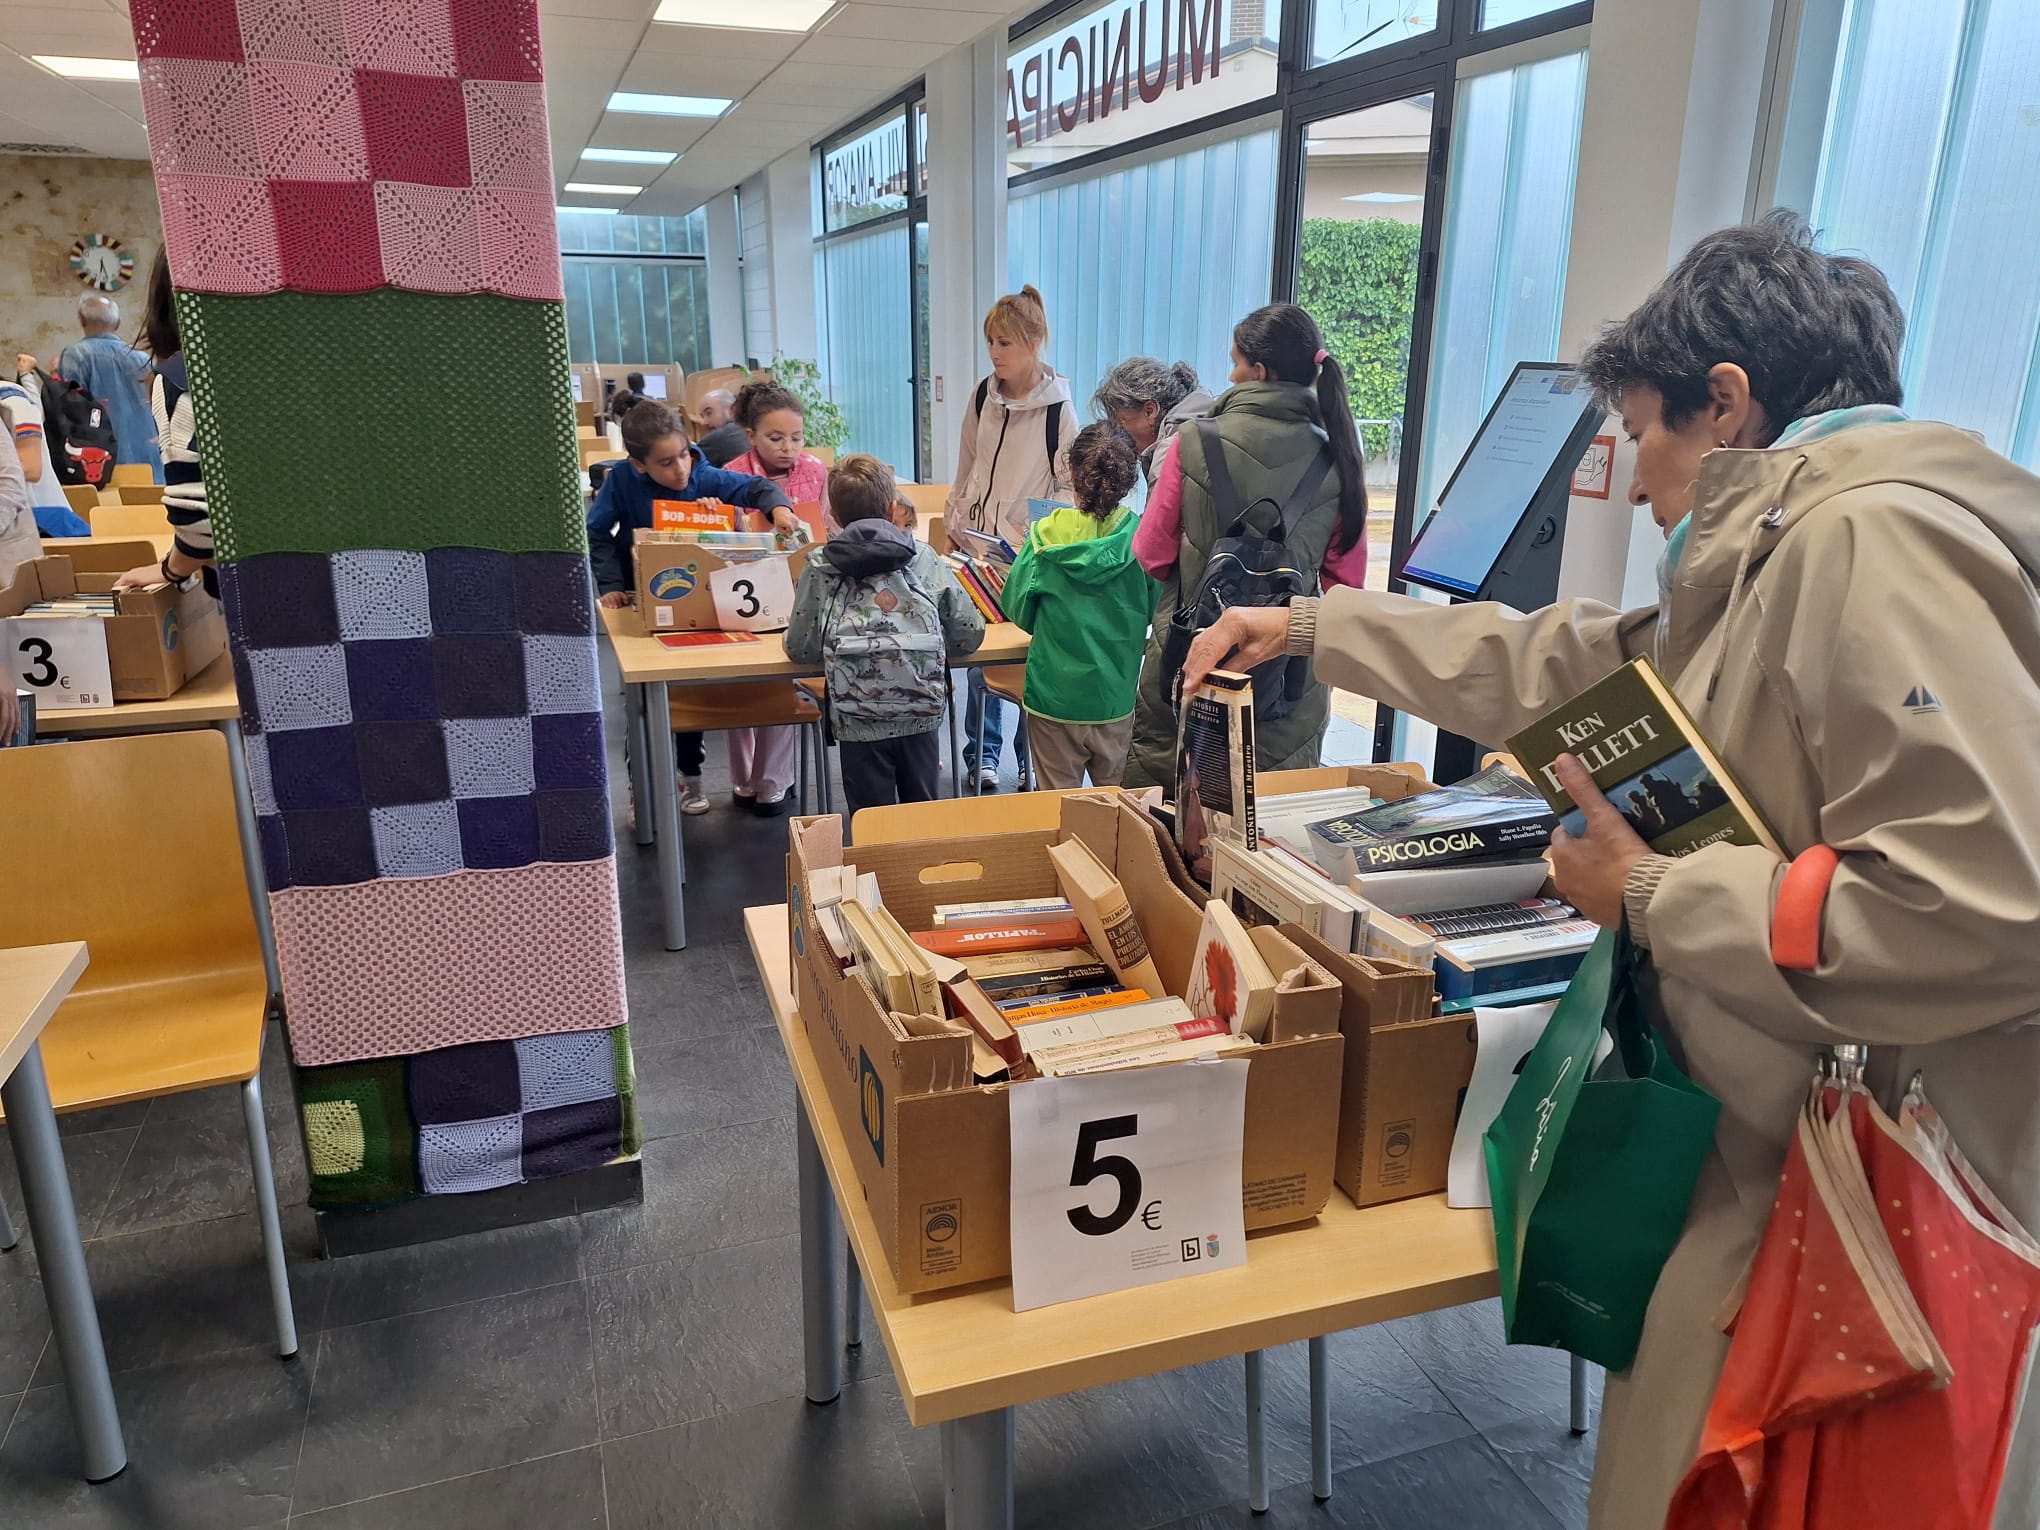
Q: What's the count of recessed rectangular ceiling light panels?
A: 6